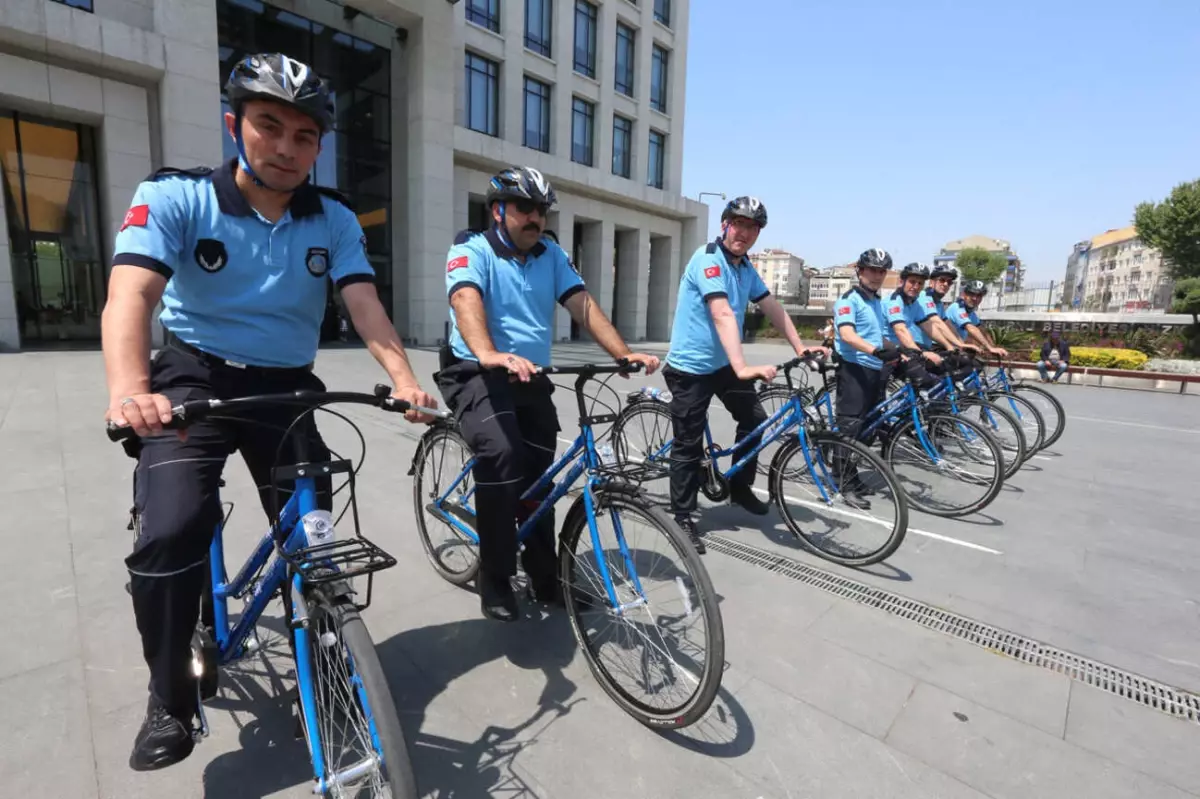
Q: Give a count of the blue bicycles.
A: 7